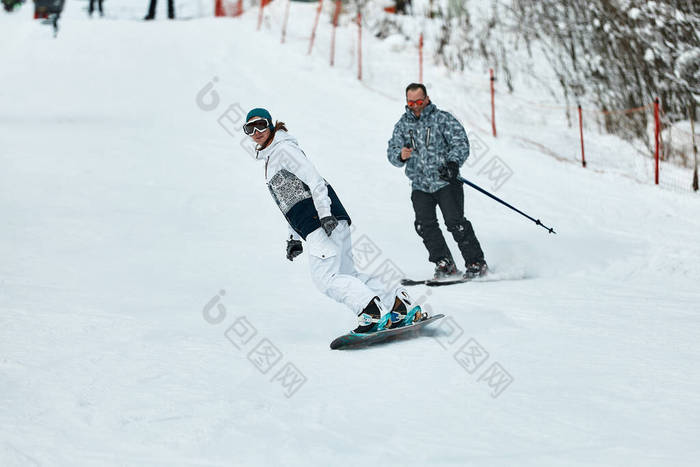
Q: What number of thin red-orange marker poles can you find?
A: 9